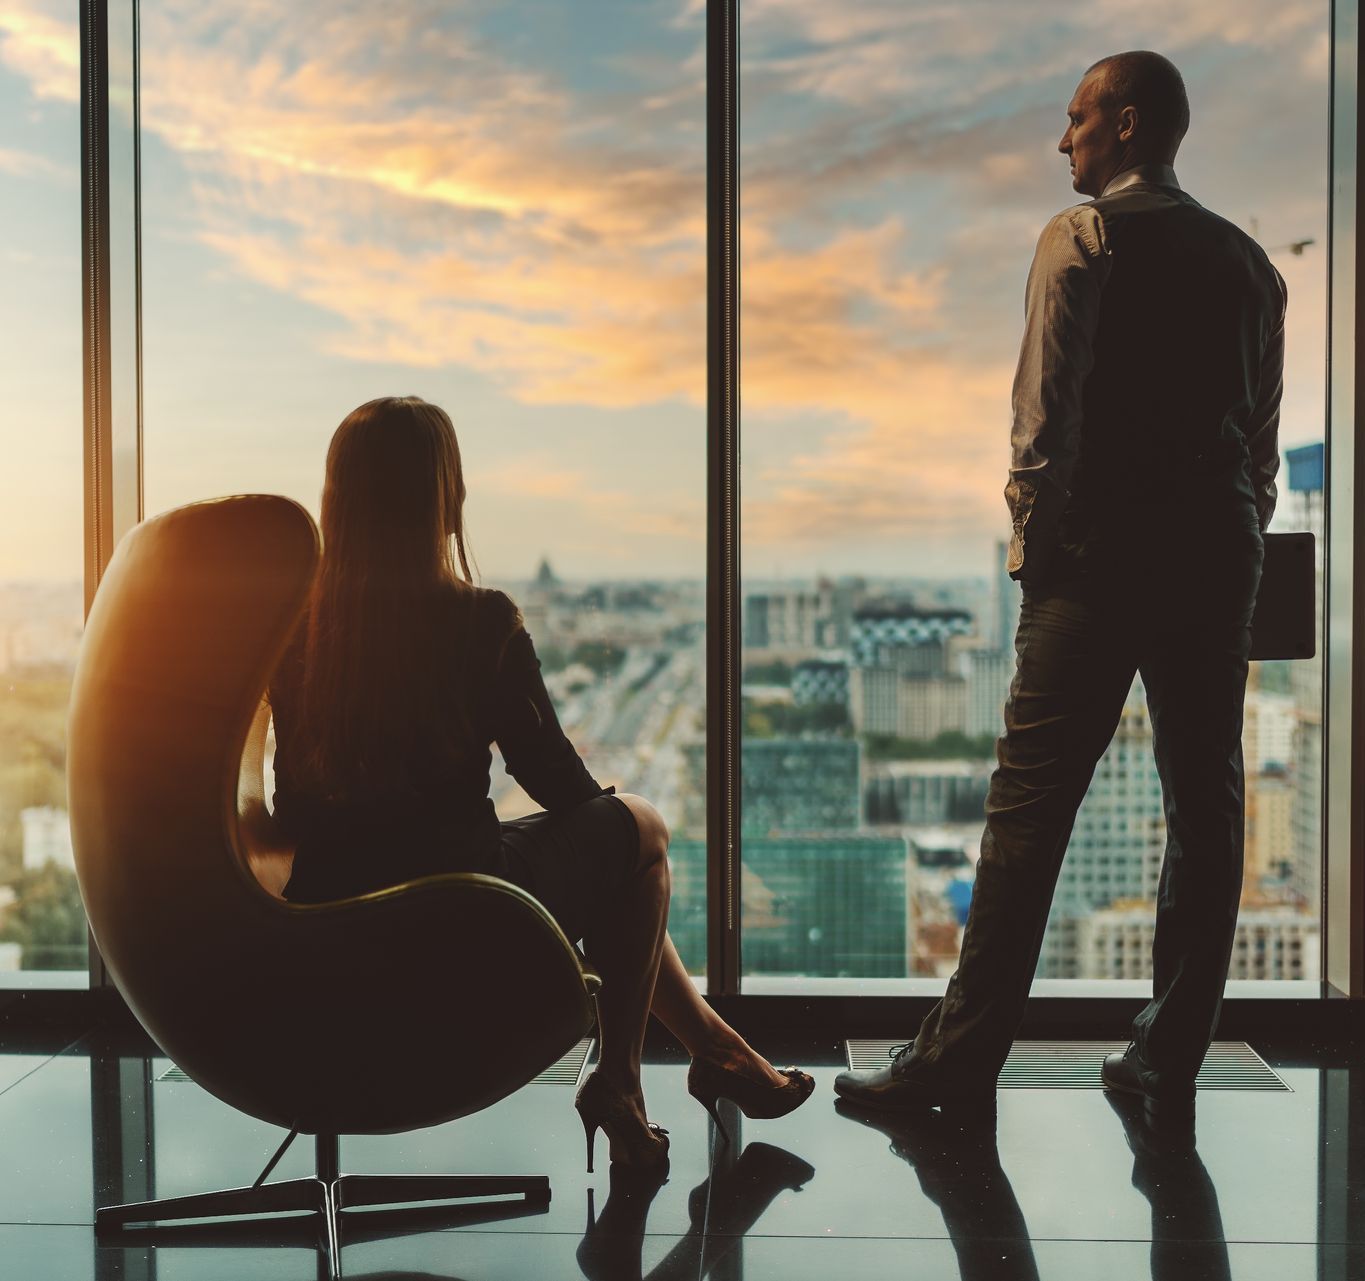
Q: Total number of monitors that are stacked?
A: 0